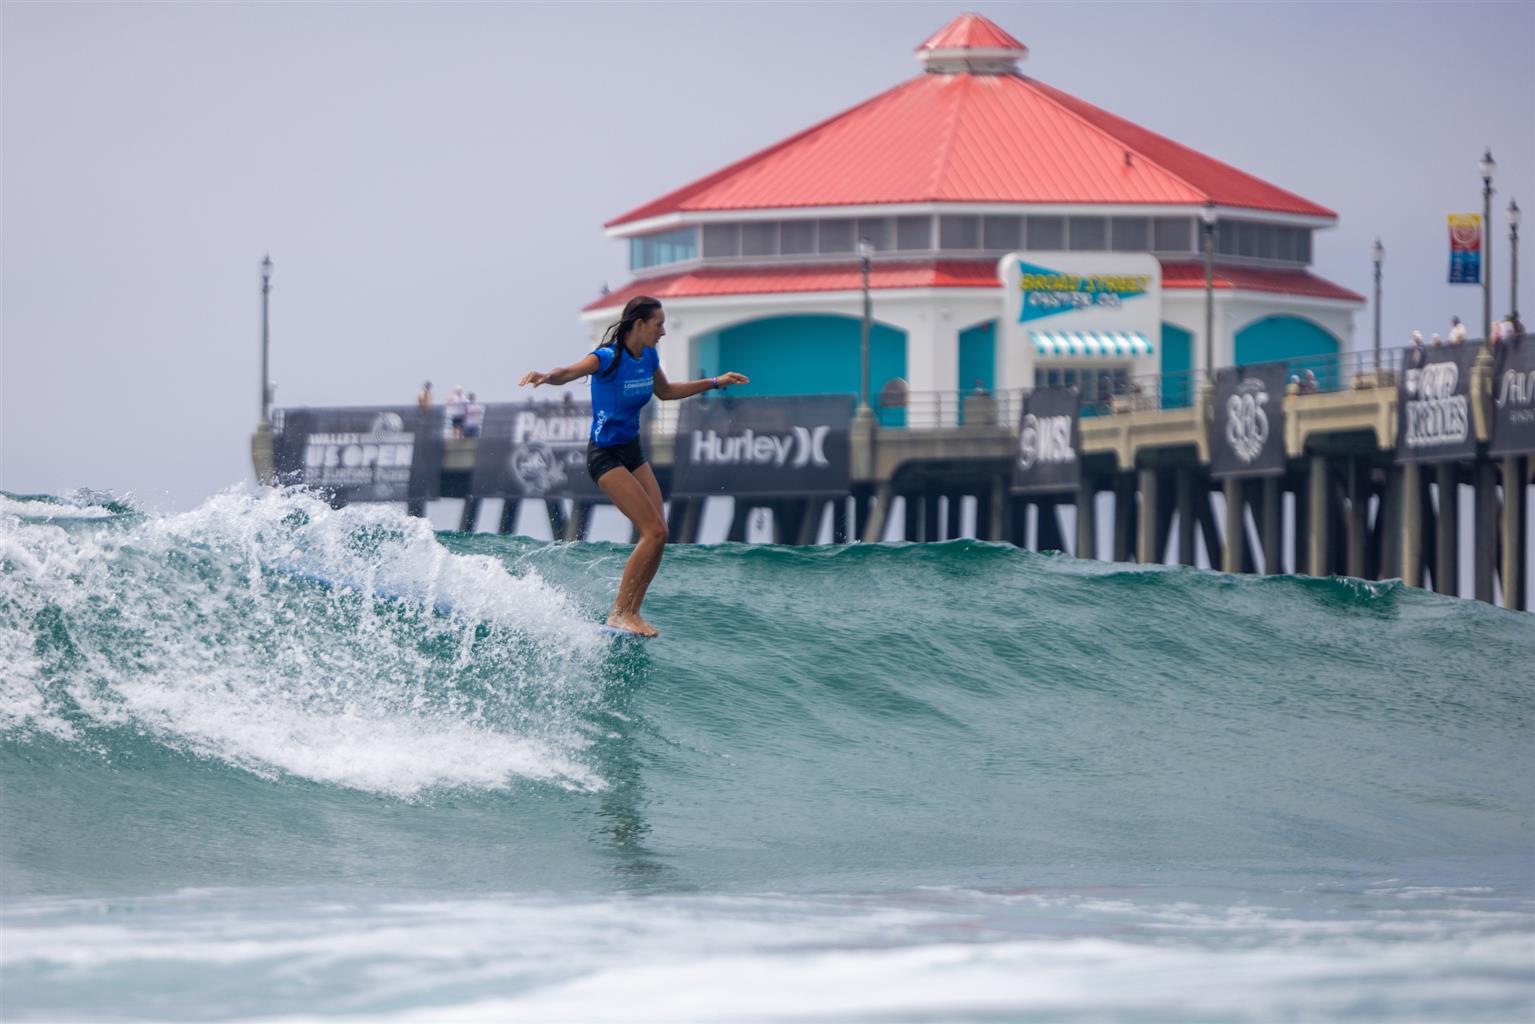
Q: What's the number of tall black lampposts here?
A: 6